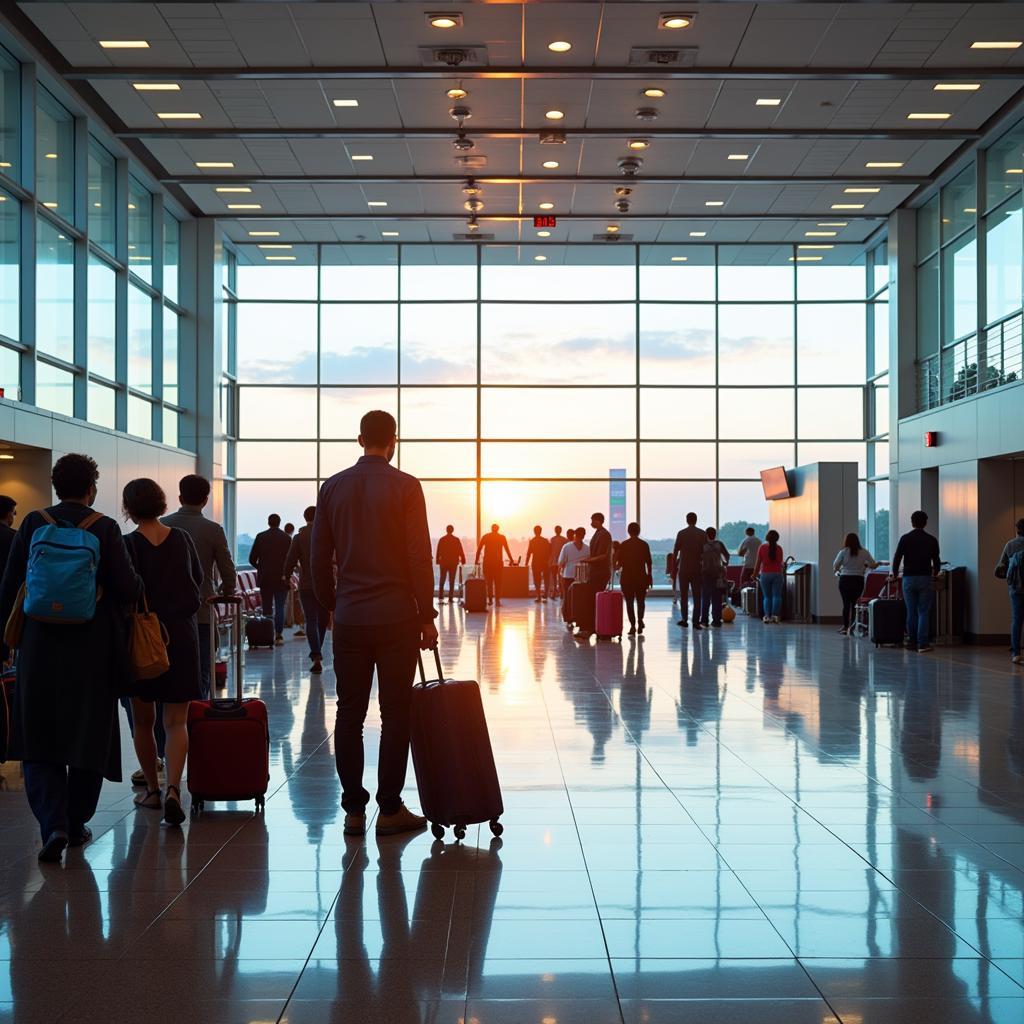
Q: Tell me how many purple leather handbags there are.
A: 0